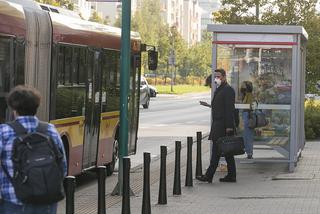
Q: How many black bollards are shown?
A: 8